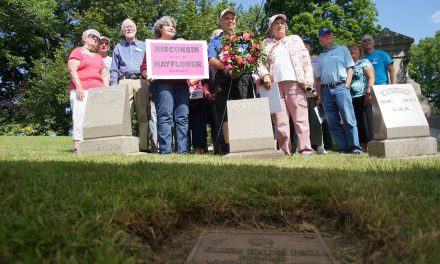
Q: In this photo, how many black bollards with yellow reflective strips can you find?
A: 0